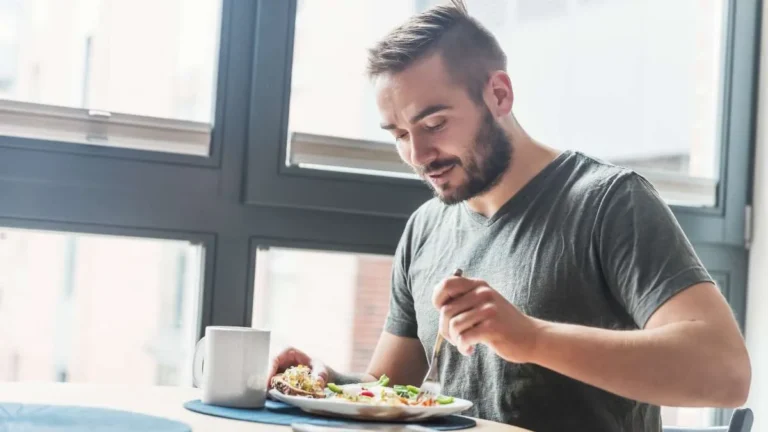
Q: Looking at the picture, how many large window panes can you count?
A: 4